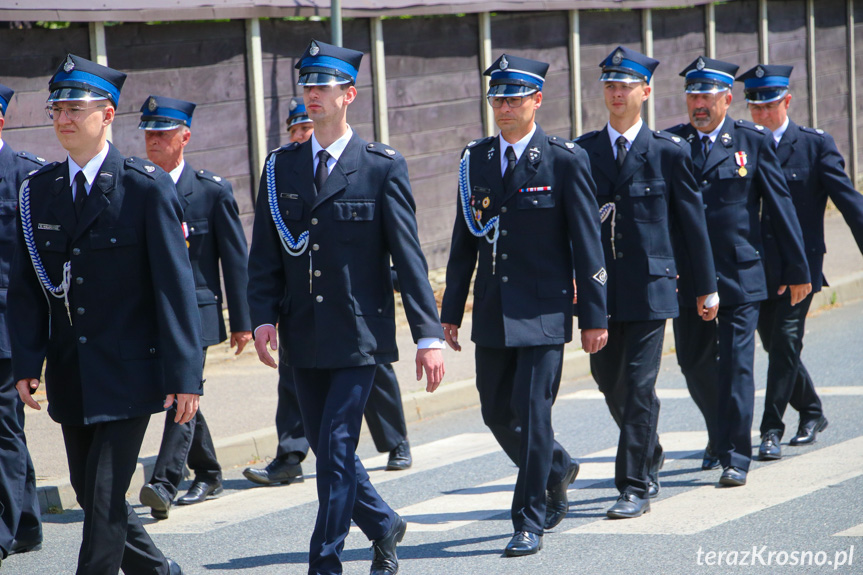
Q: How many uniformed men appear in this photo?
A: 9